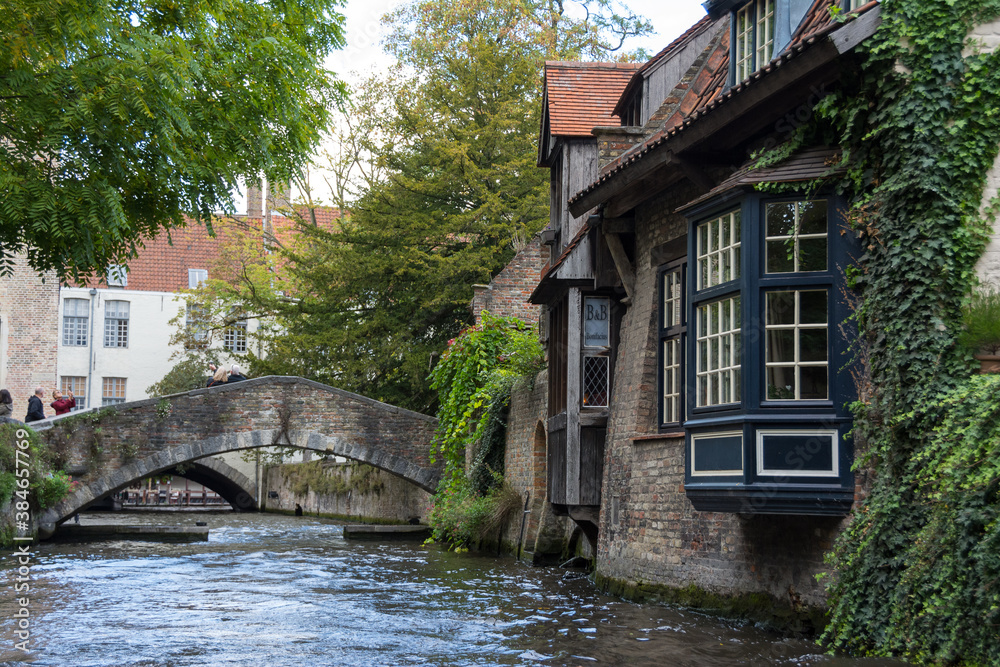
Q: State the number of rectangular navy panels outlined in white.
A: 2